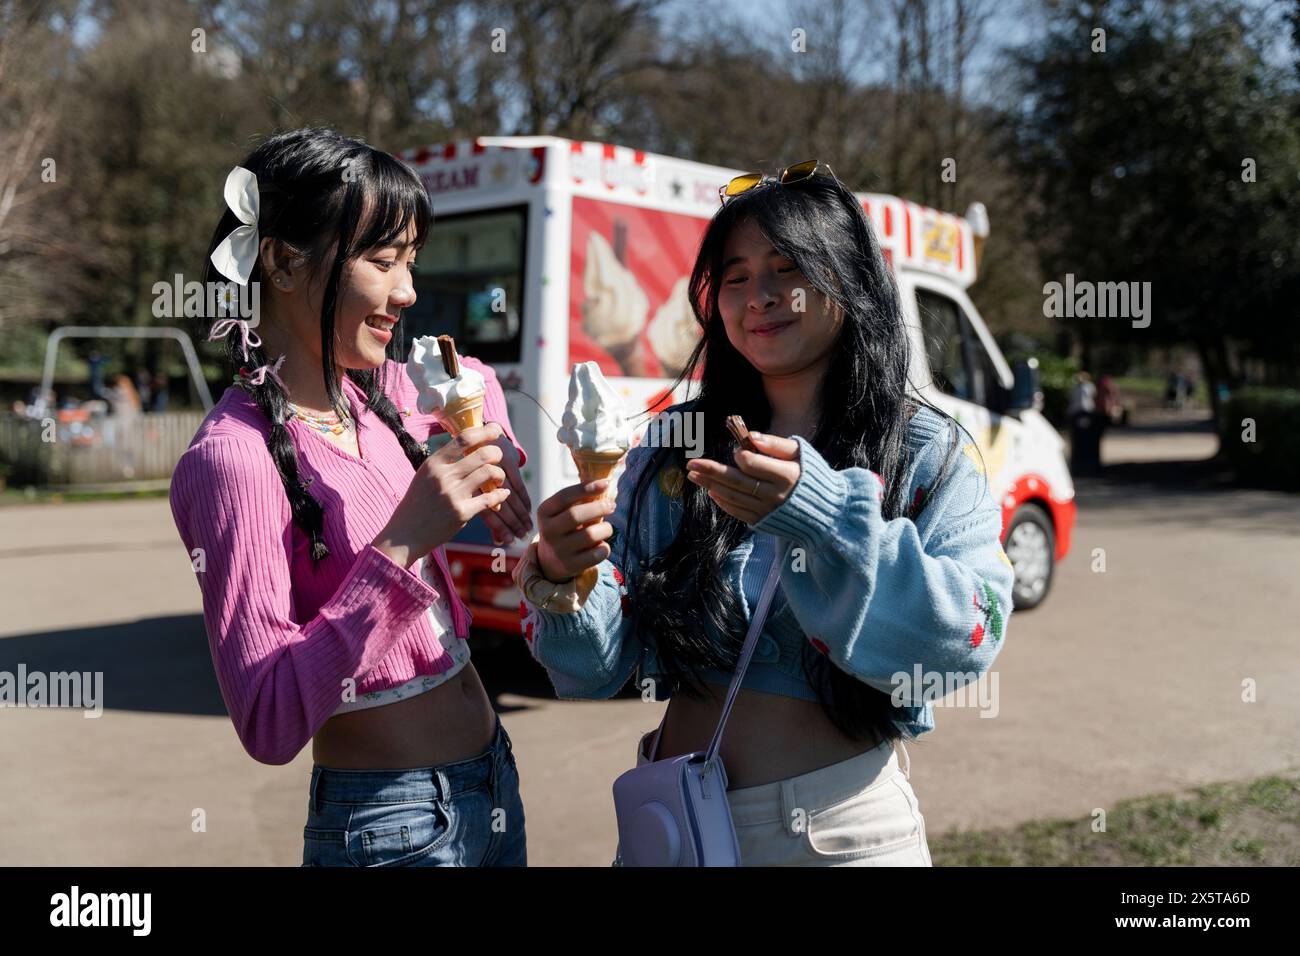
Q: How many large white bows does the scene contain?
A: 1